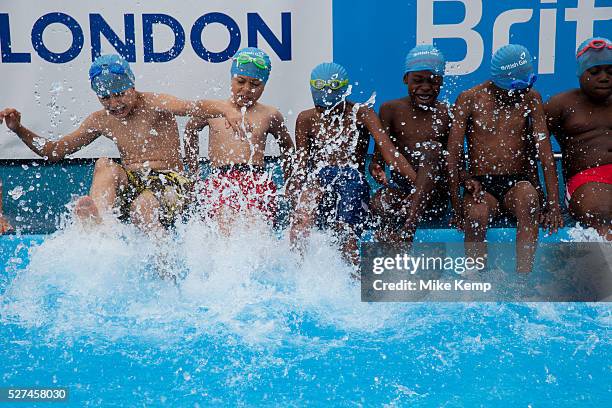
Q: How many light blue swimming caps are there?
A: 6